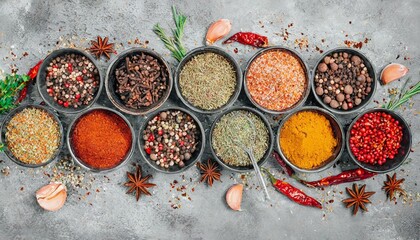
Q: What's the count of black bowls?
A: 11